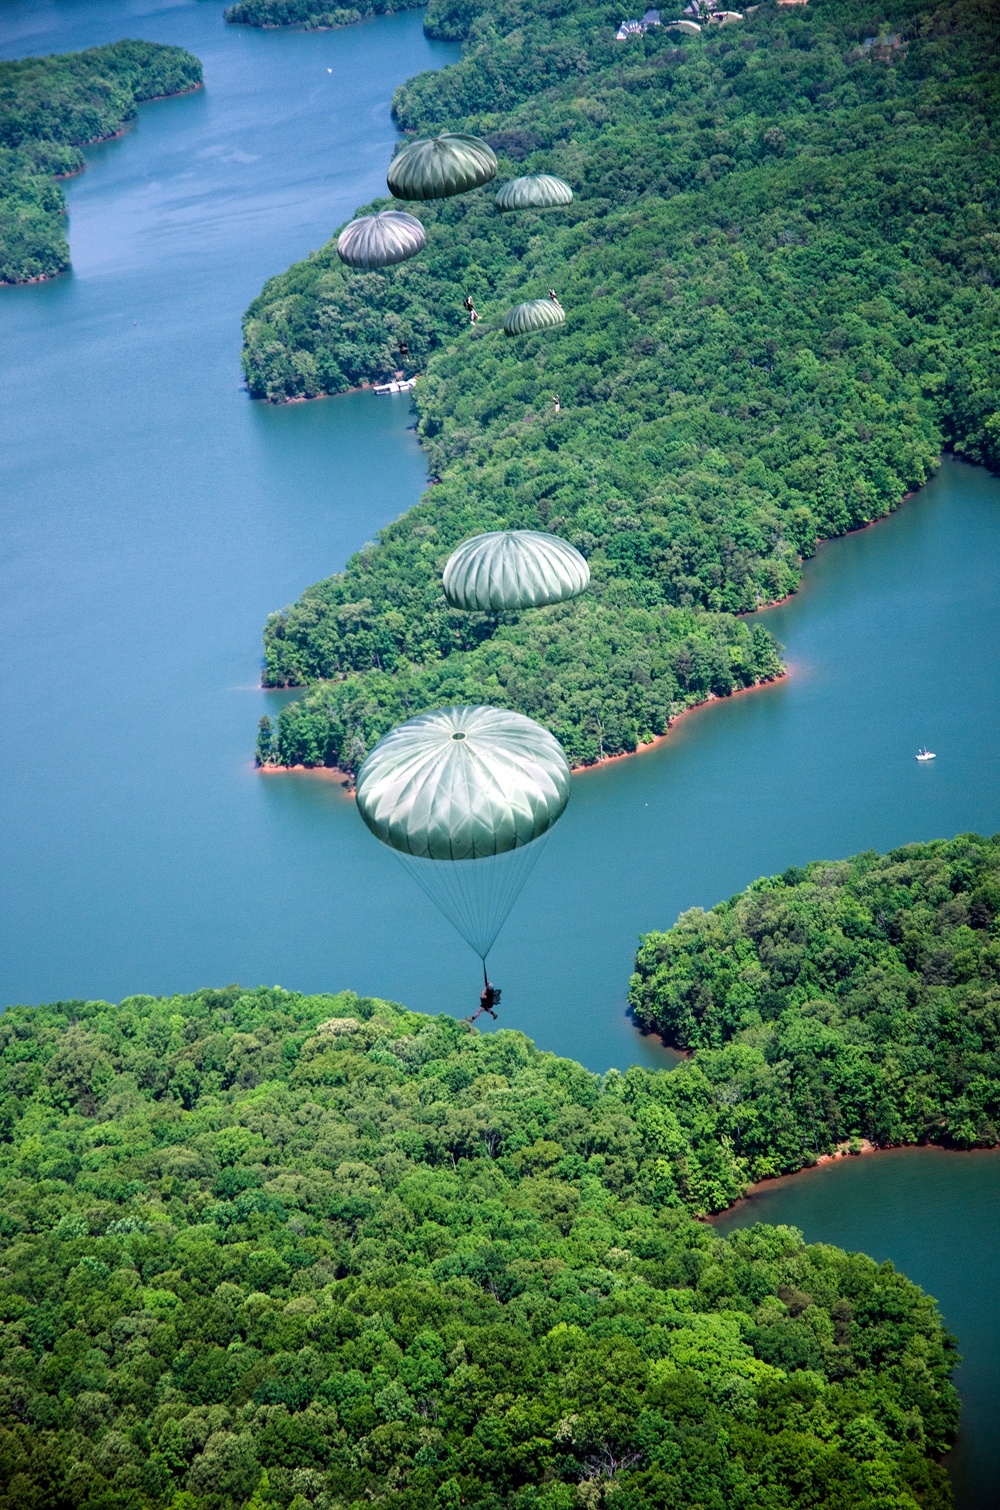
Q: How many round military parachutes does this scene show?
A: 6